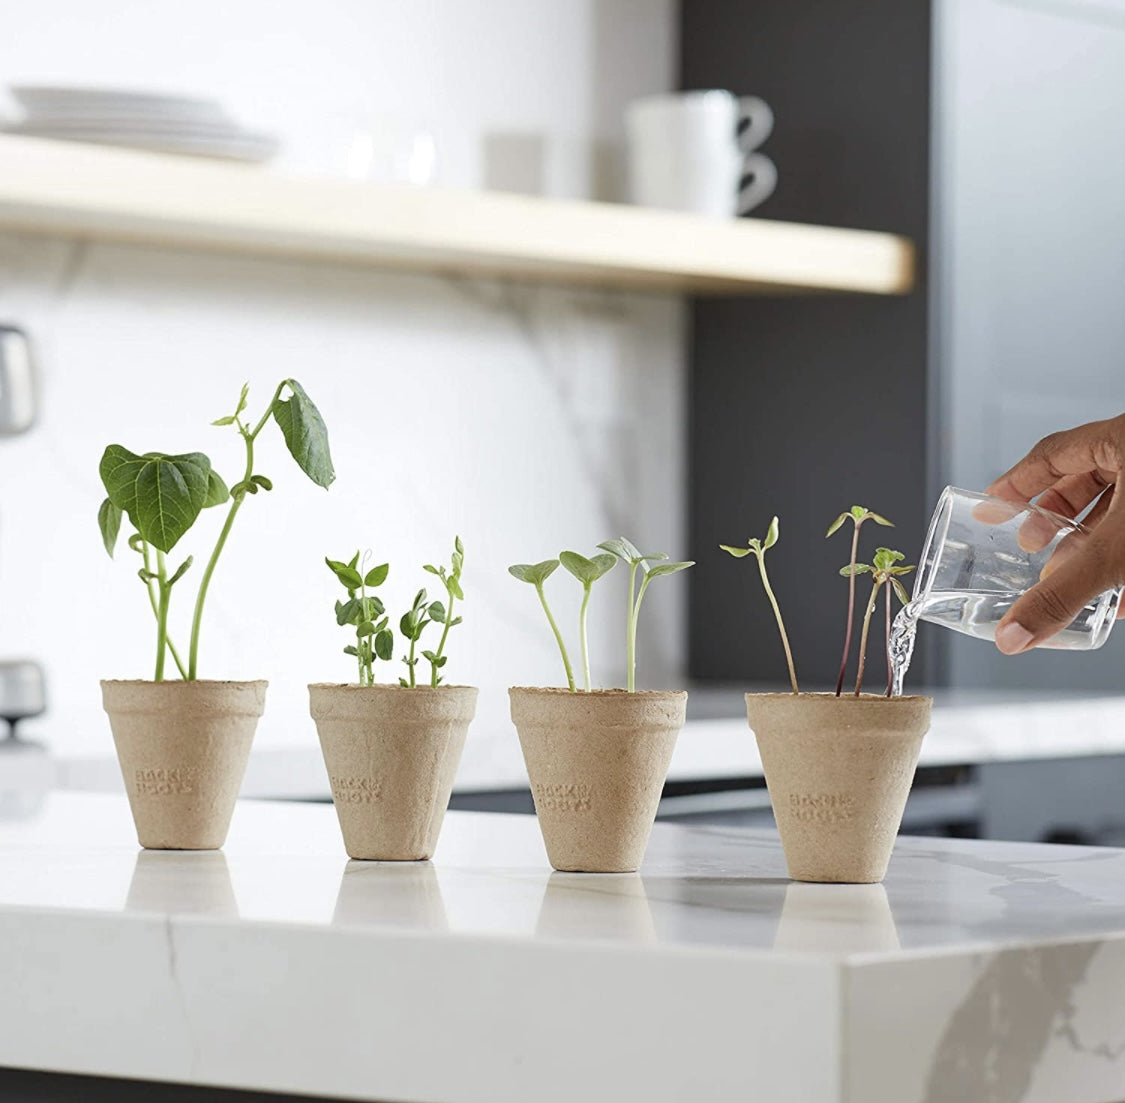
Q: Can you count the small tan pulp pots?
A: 4